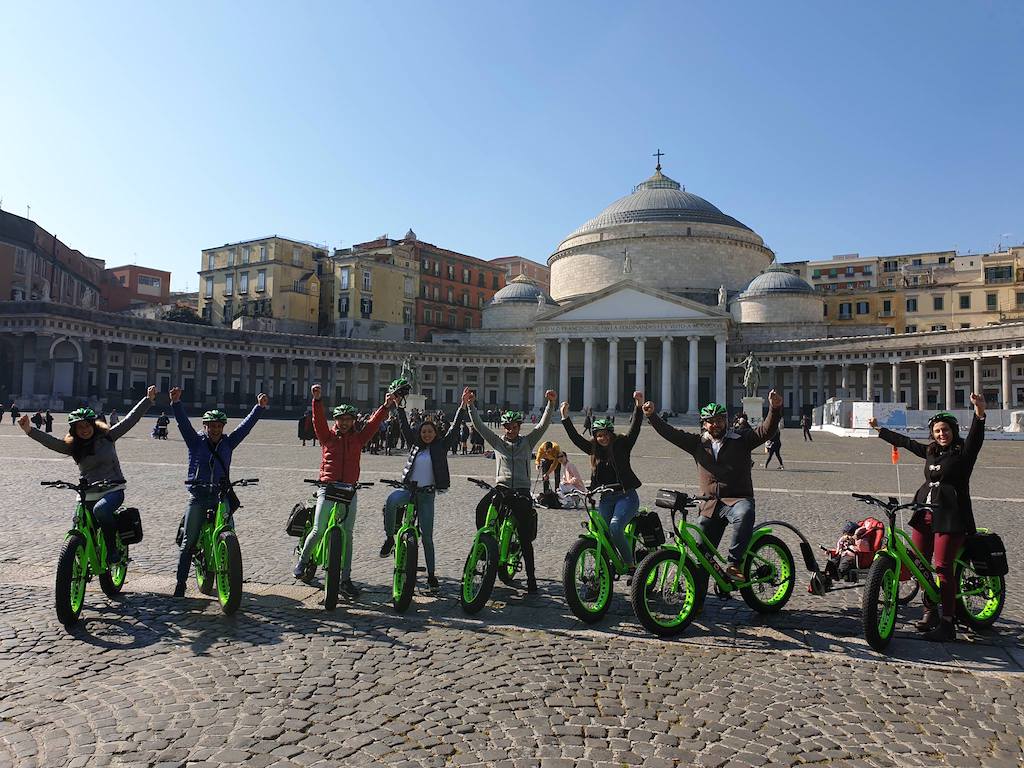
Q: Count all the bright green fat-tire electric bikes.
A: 8